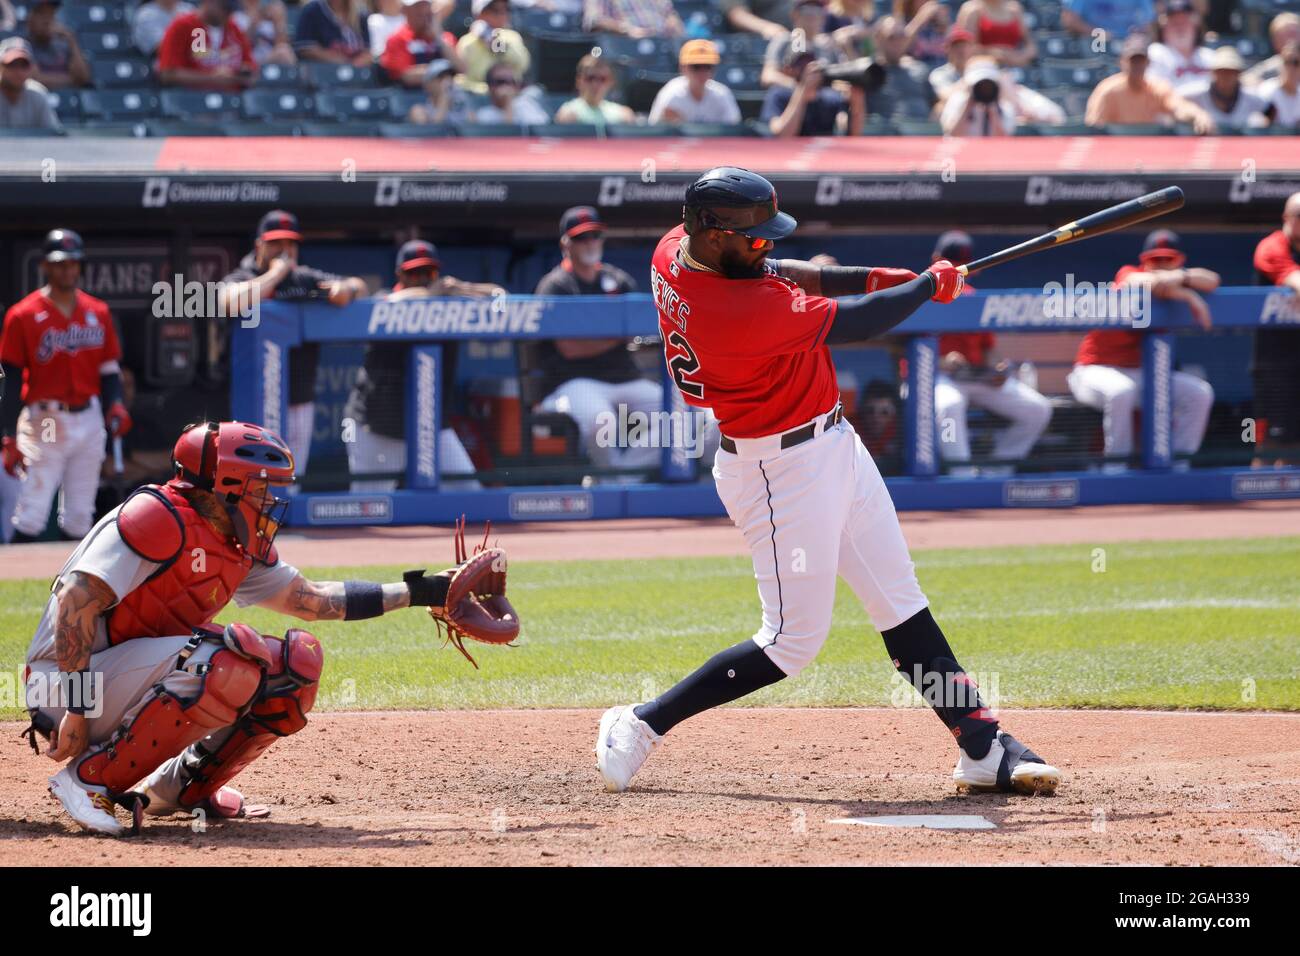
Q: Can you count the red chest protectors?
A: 1